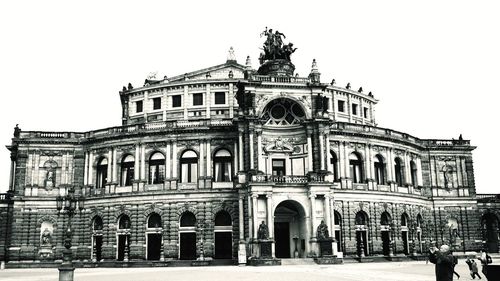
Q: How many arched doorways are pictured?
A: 11